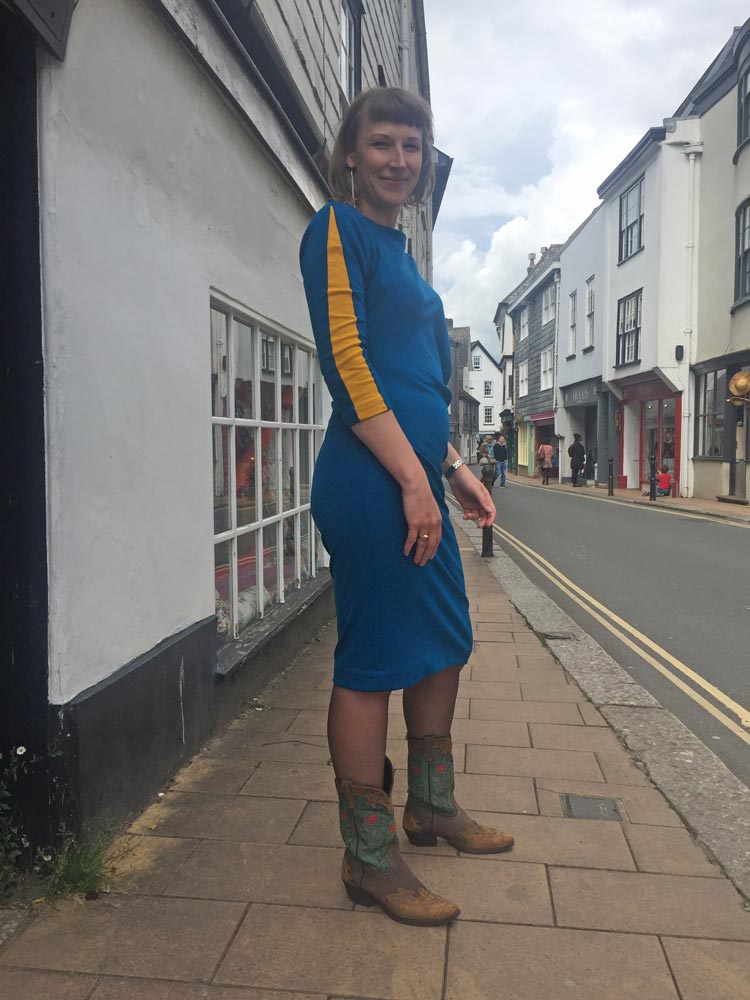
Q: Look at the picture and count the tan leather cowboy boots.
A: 2